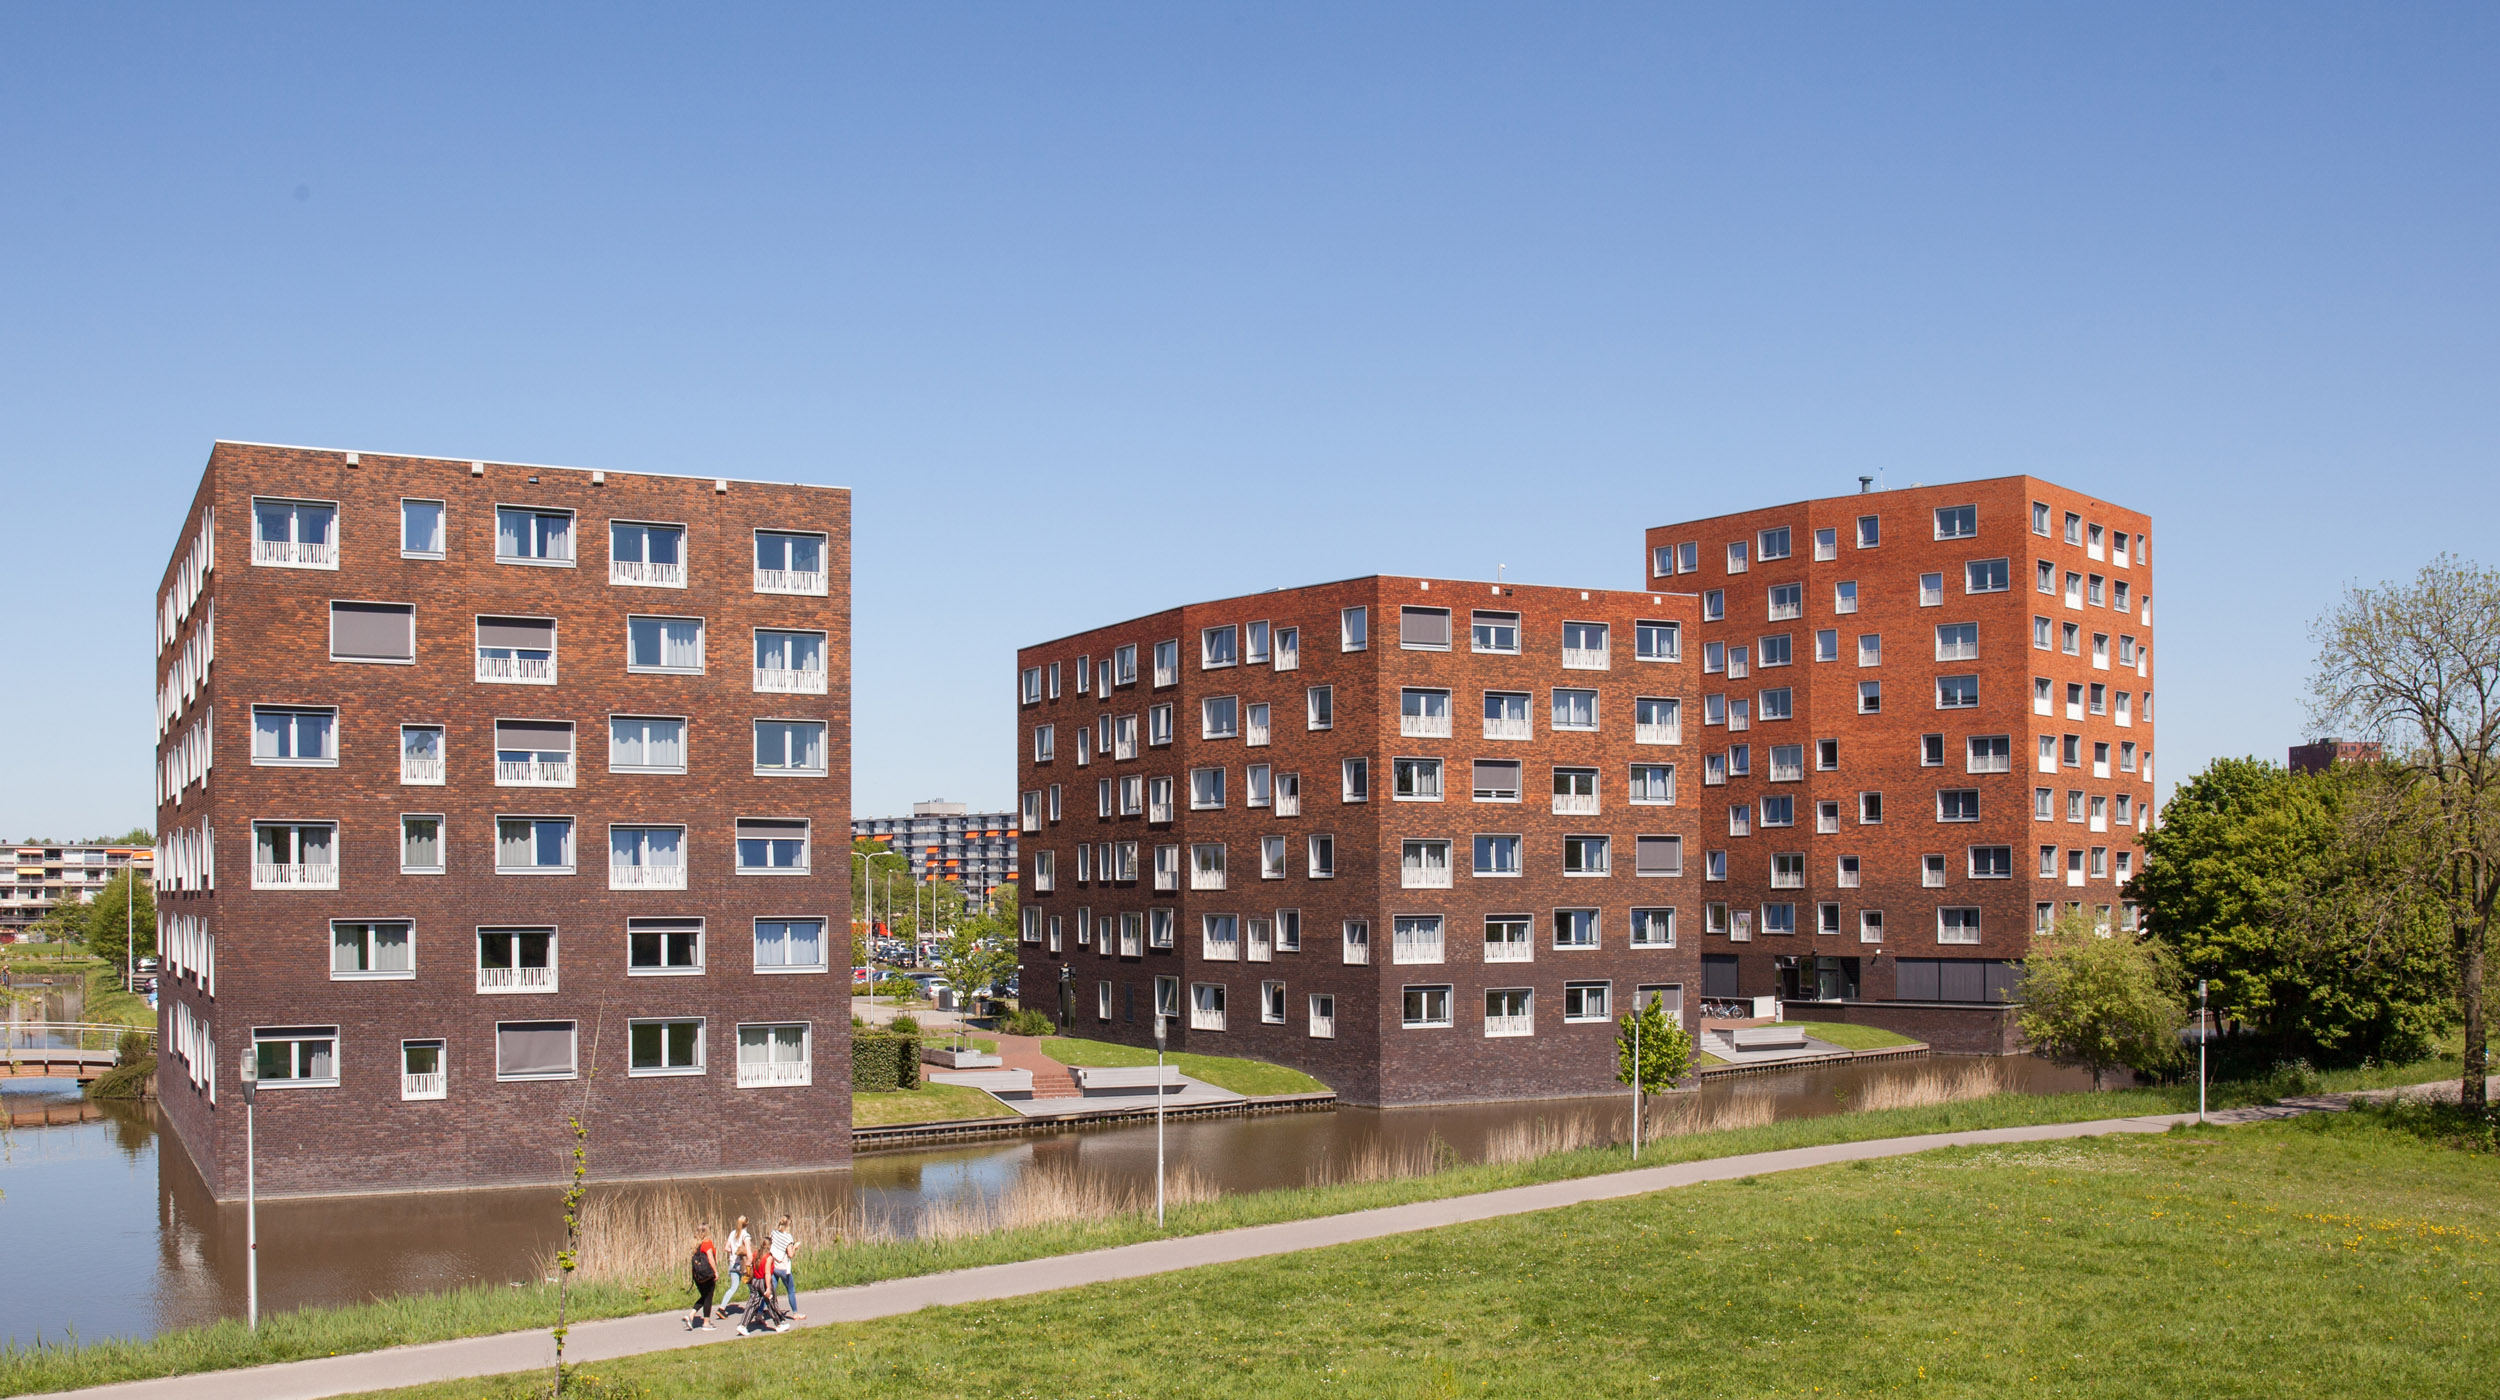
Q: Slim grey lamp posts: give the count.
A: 4